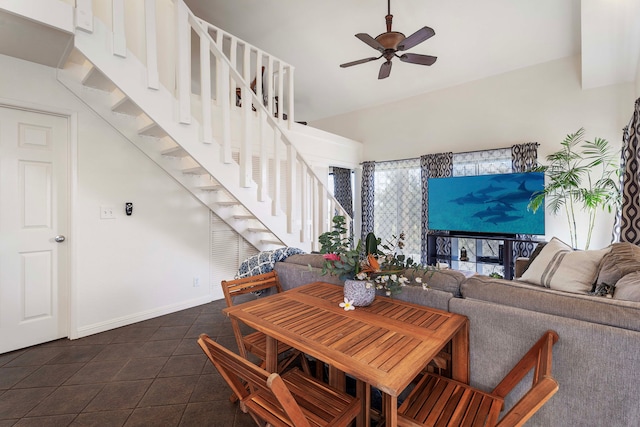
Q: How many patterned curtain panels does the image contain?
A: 5